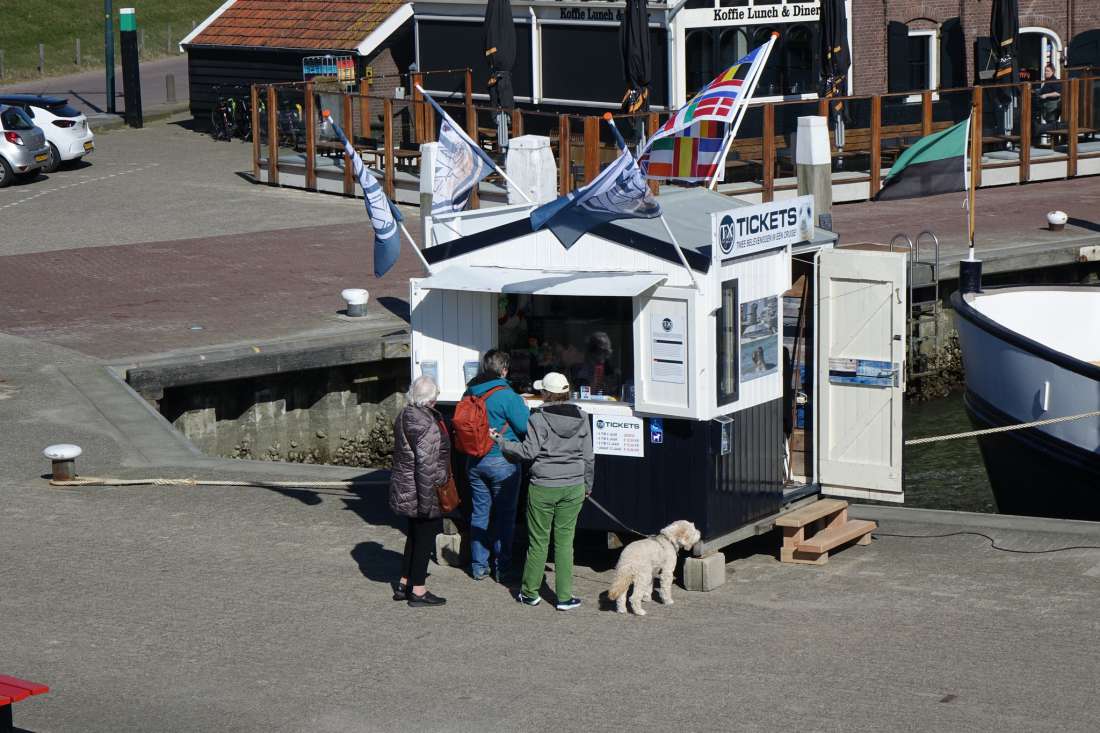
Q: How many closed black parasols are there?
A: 4